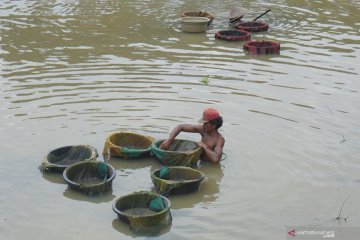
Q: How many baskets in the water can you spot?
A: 11